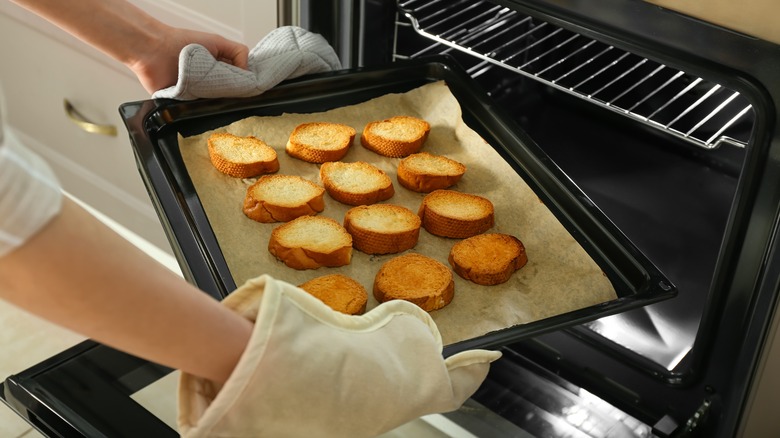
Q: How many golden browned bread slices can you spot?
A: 12